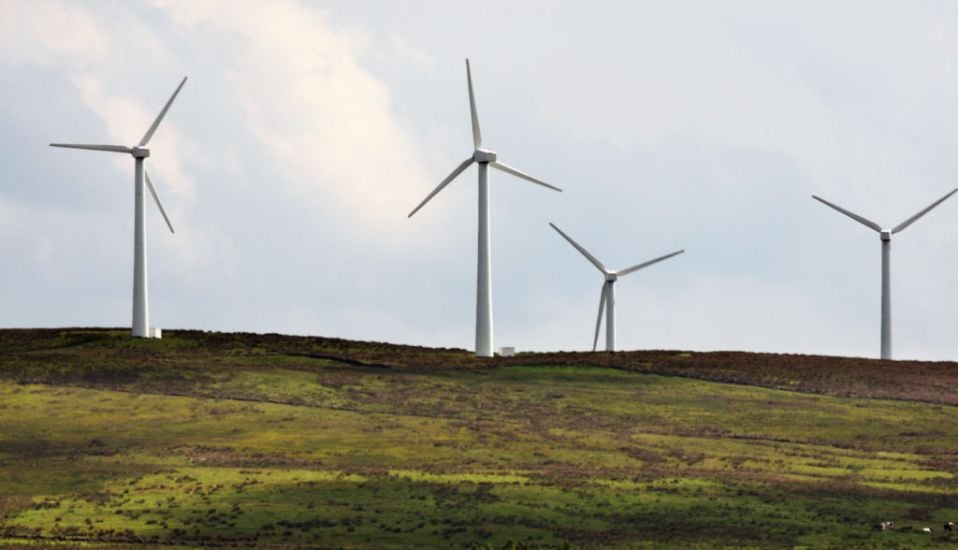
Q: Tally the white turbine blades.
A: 11